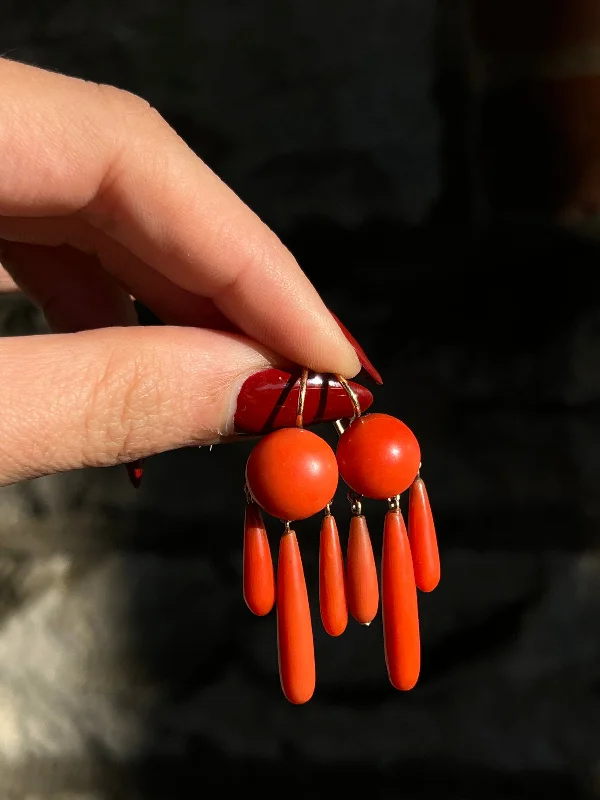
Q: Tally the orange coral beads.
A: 8